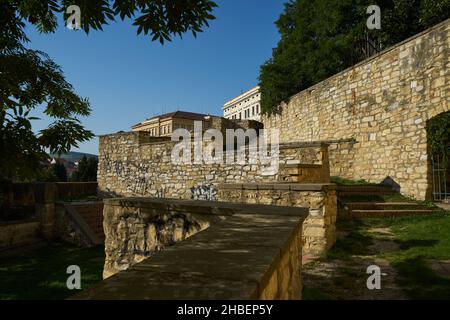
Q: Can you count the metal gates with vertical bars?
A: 1